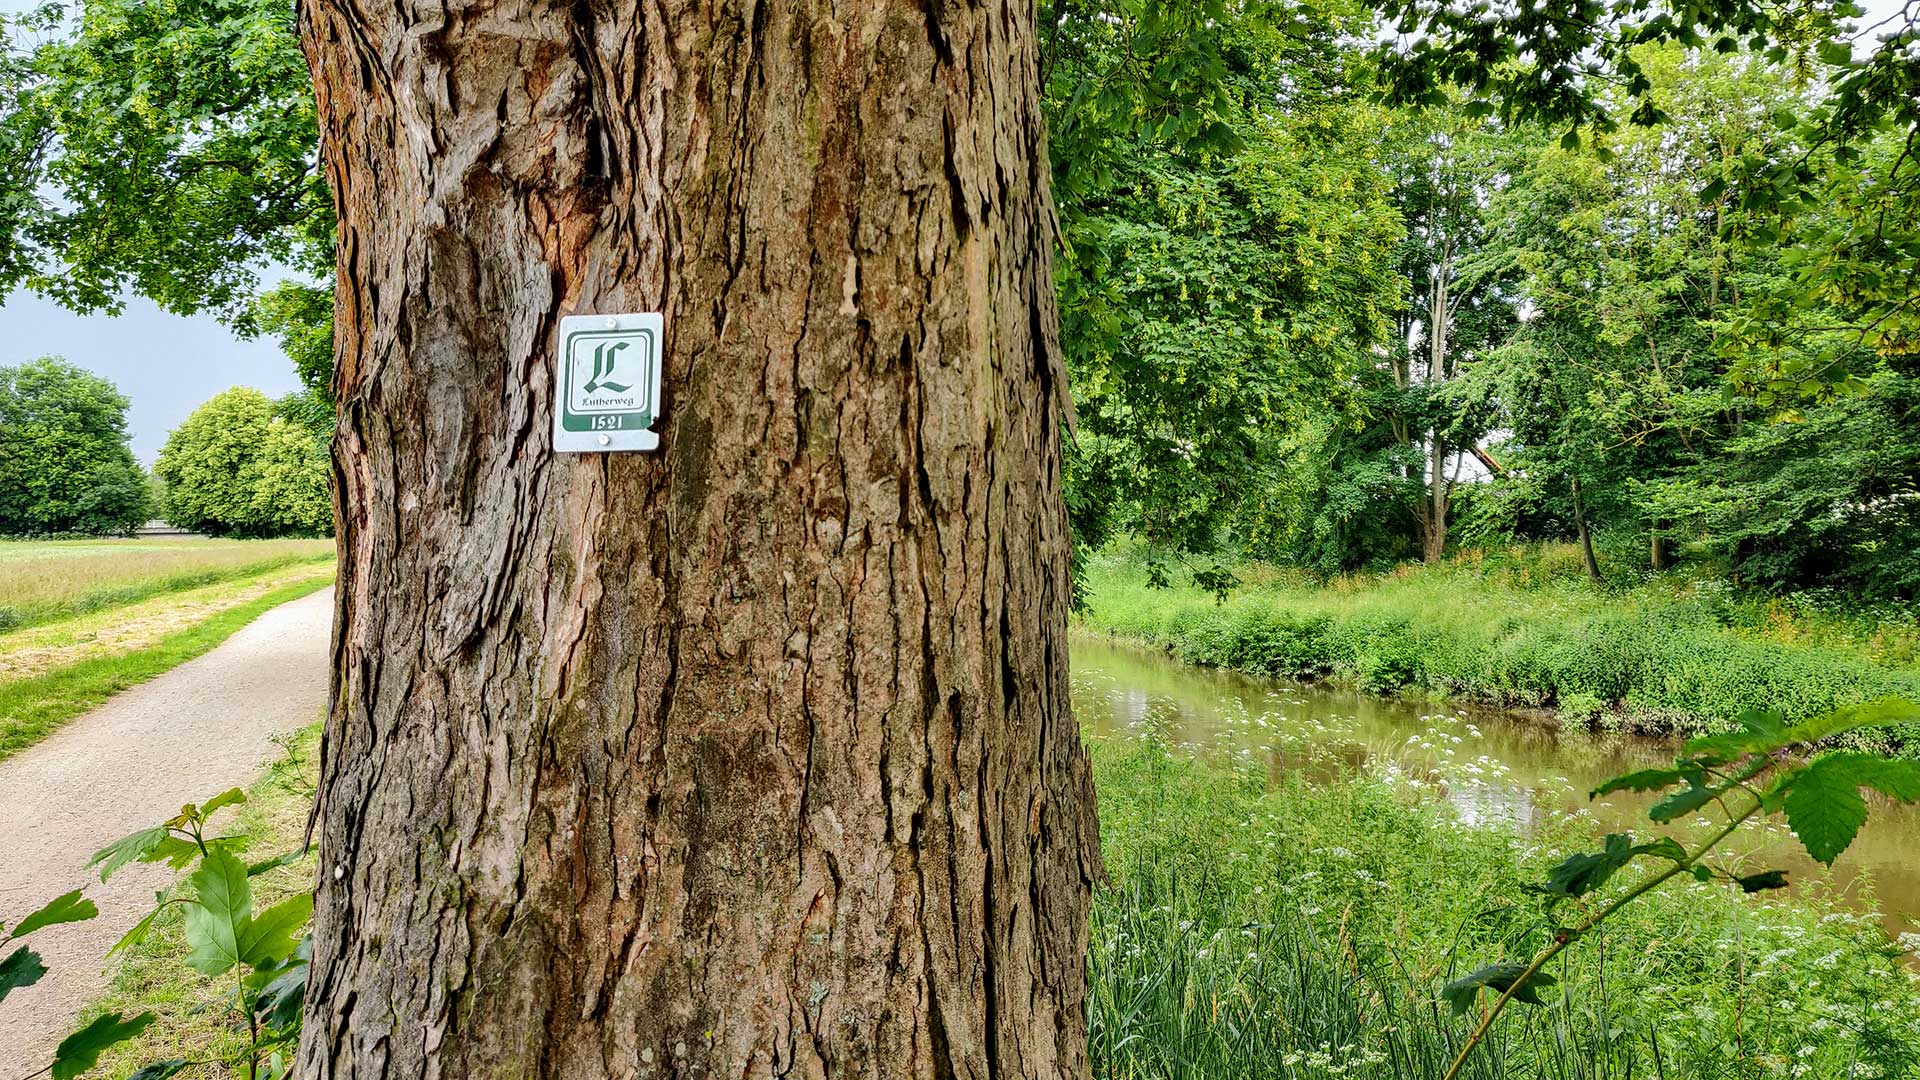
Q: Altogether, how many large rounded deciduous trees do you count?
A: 2